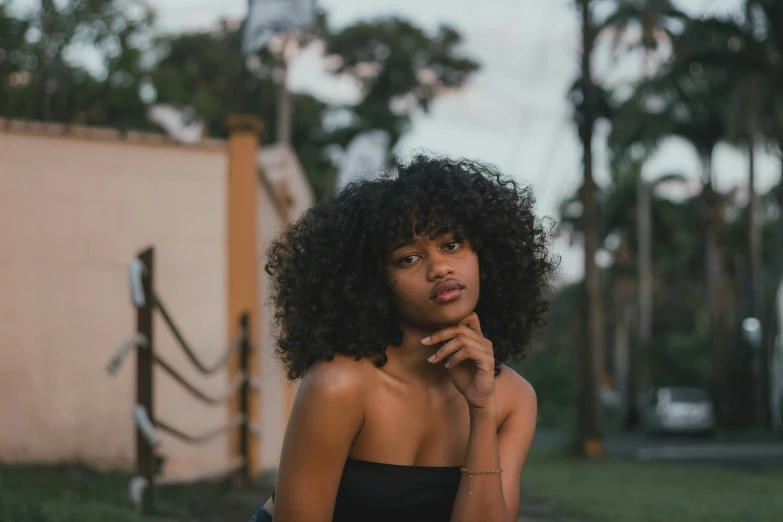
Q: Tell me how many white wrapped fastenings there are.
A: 4